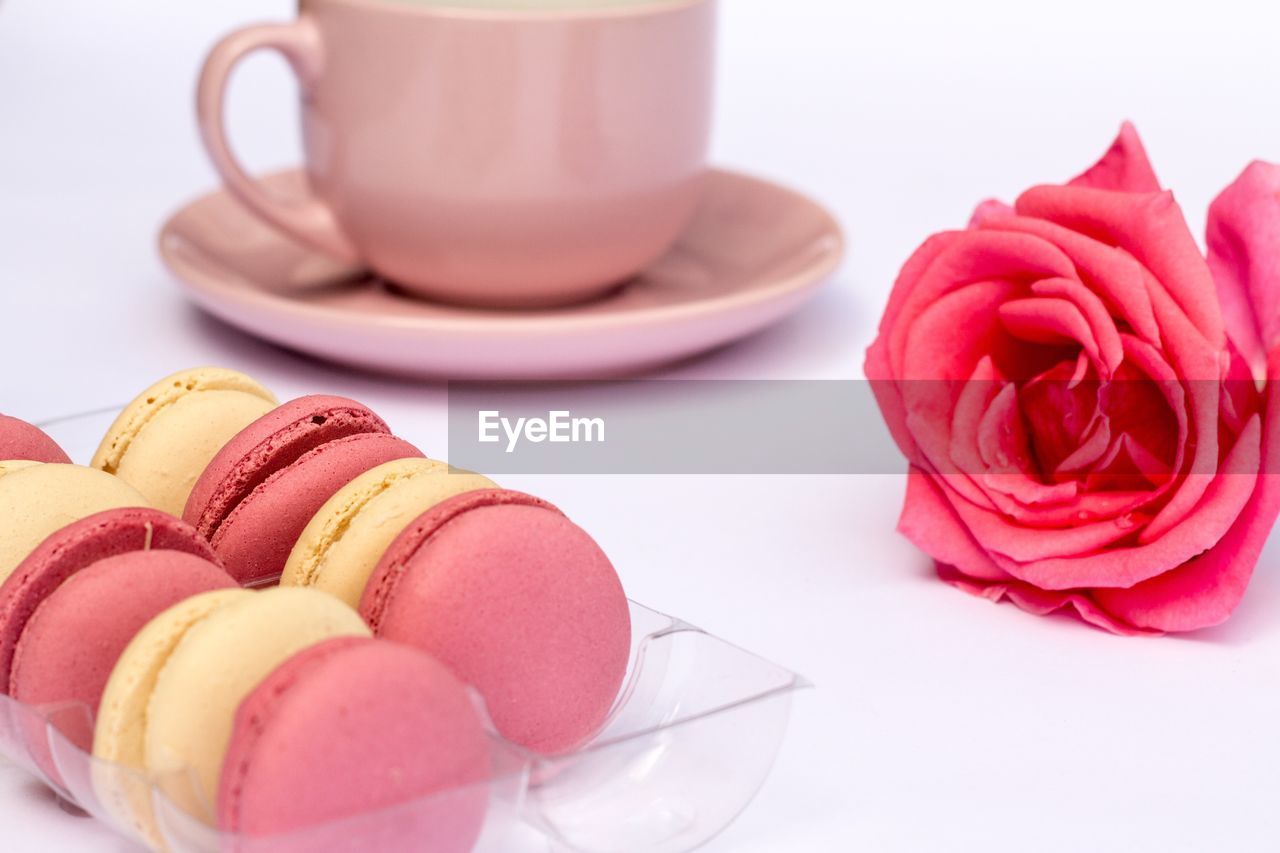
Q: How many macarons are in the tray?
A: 9